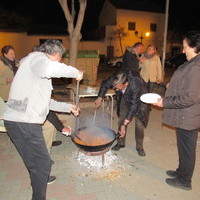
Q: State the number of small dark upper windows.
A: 2